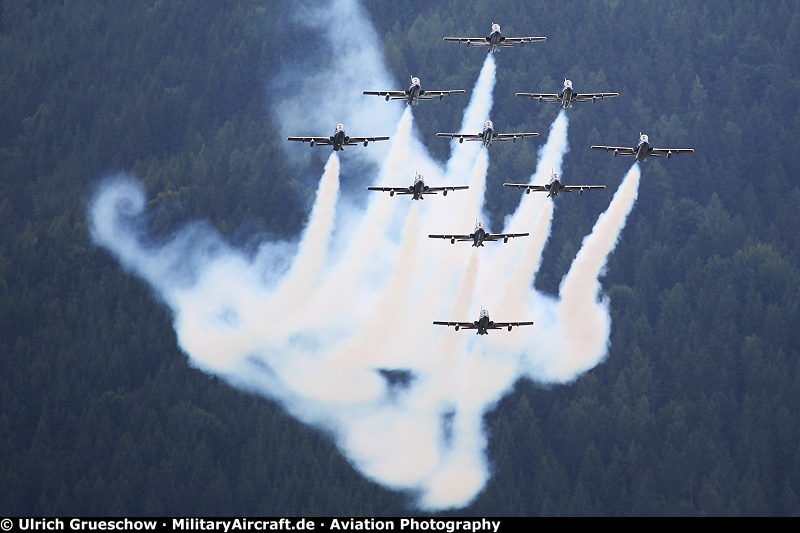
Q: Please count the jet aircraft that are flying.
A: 10